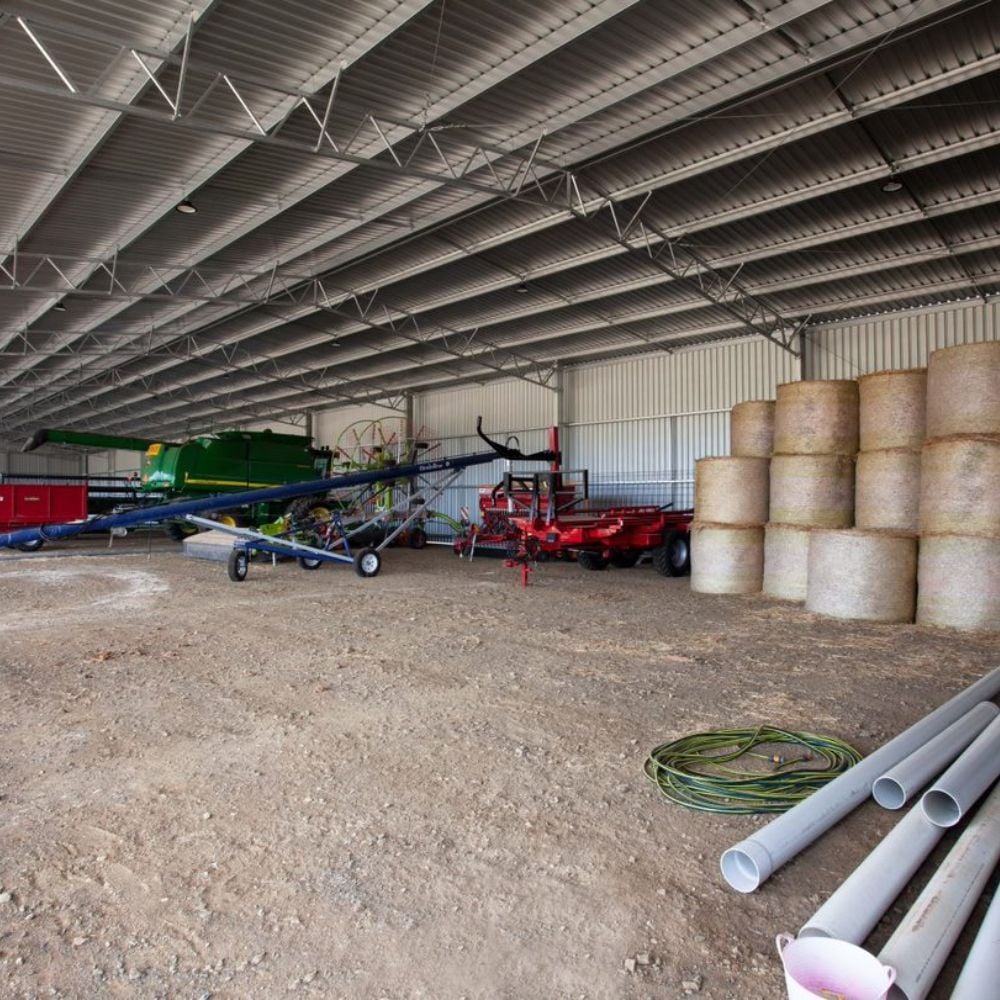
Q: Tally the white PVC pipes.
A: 6